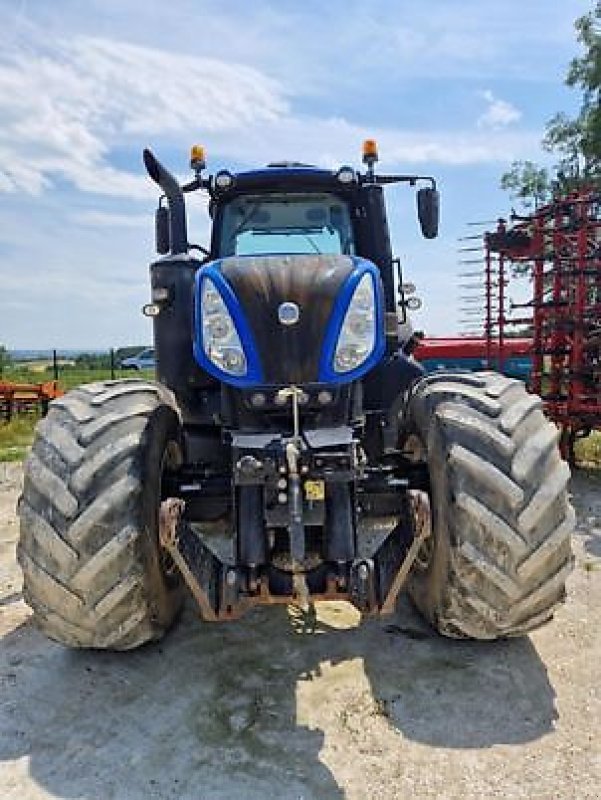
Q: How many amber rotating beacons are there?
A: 2